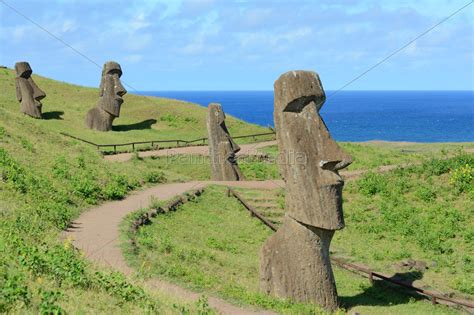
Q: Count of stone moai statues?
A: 4